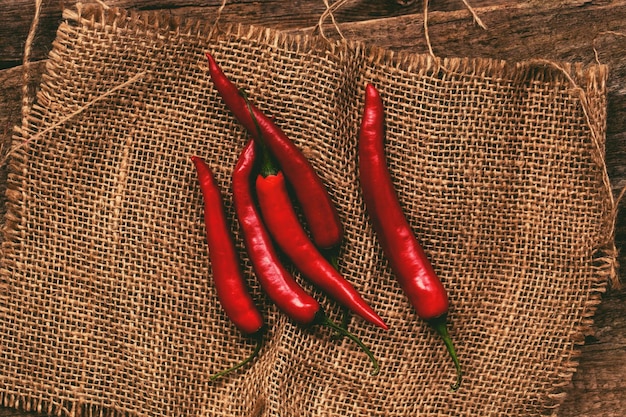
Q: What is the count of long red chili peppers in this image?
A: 5